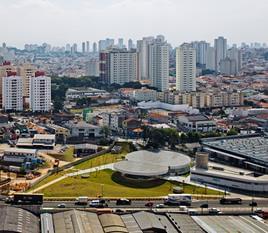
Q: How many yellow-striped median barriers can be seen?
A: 0